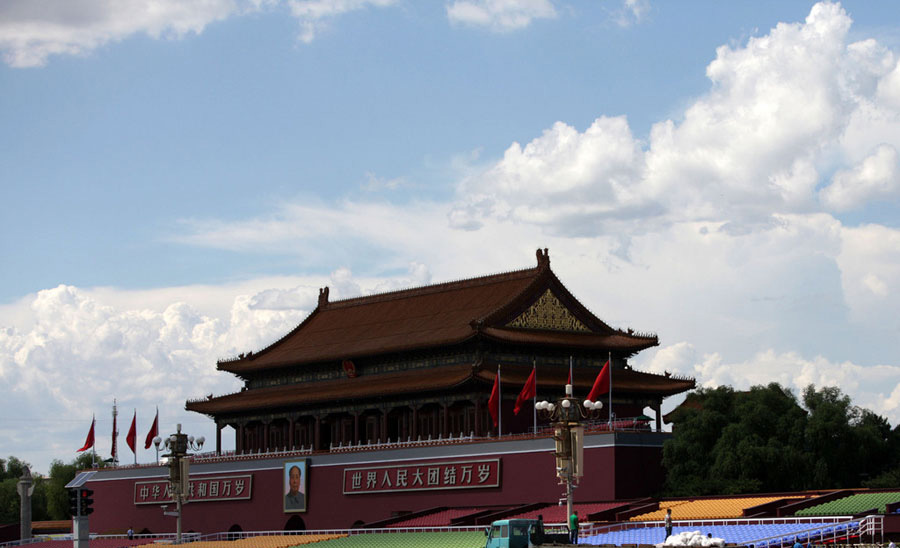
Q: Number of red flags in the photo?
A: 8